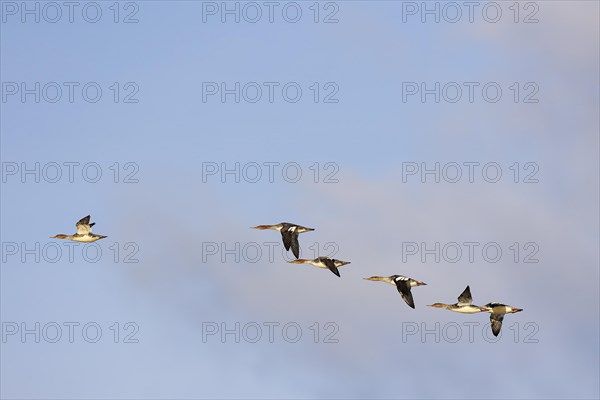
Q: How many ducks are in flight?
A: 6